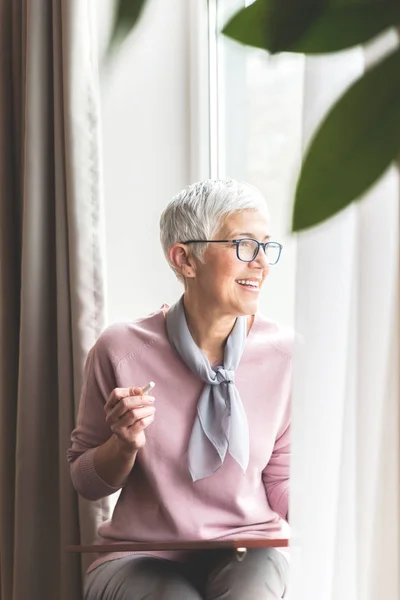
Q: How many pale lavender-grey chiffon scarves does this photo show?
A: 1